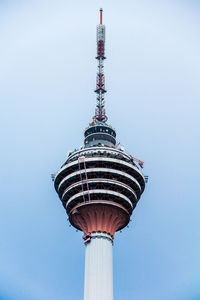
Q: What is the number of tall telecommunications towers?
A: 1